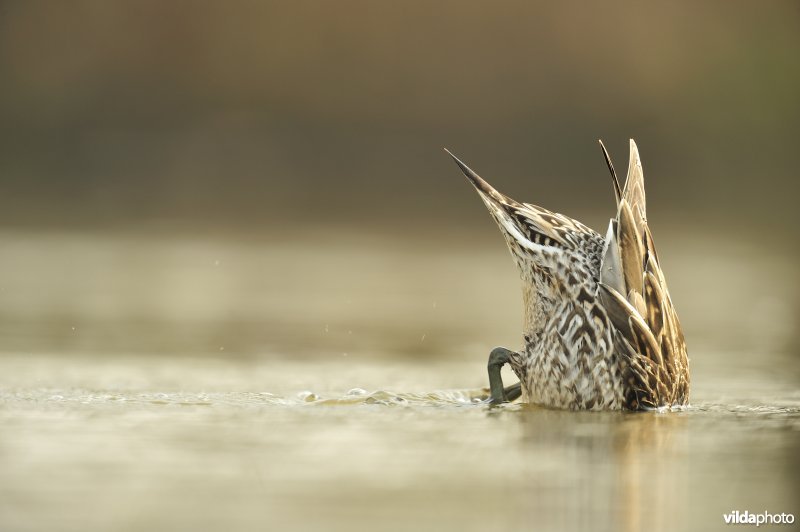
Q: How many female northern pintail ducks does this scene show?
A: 1